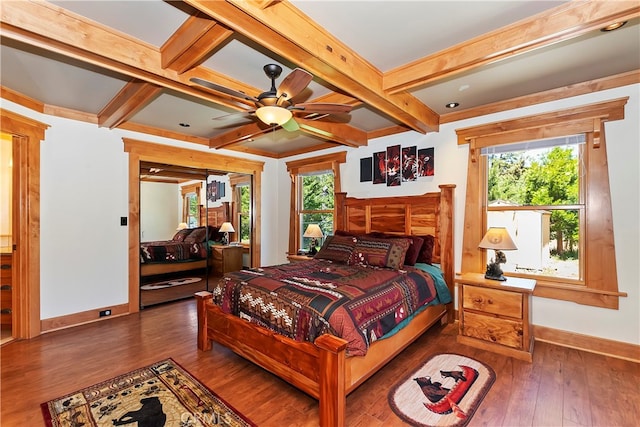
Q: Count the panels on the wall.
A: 5